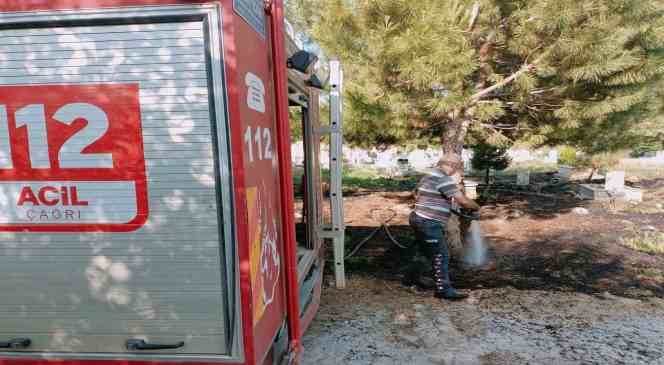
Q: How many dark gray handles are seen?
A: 2